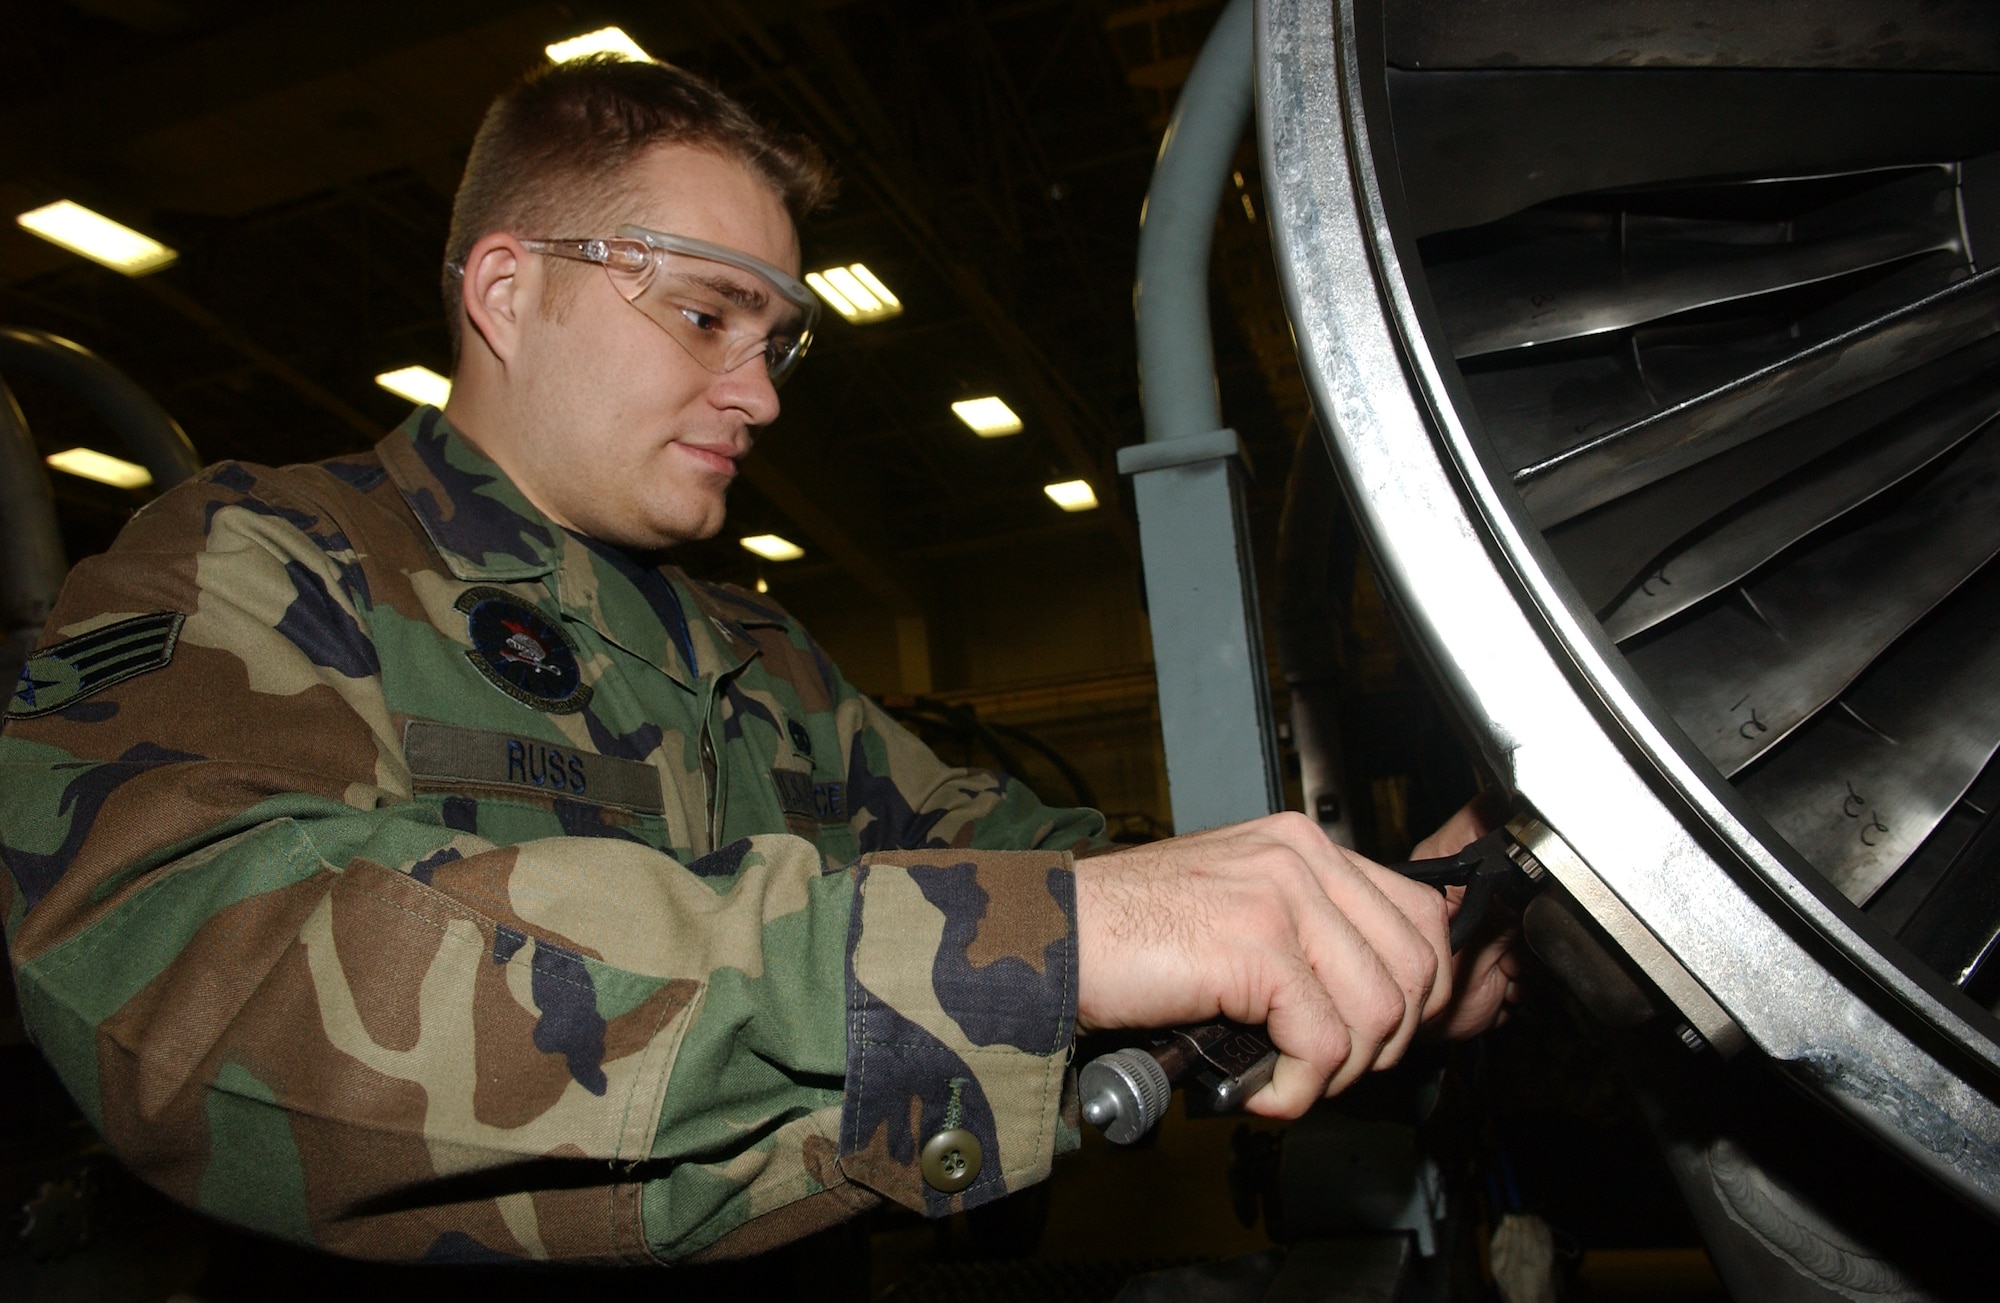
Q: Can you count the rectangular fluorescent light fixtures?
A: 8